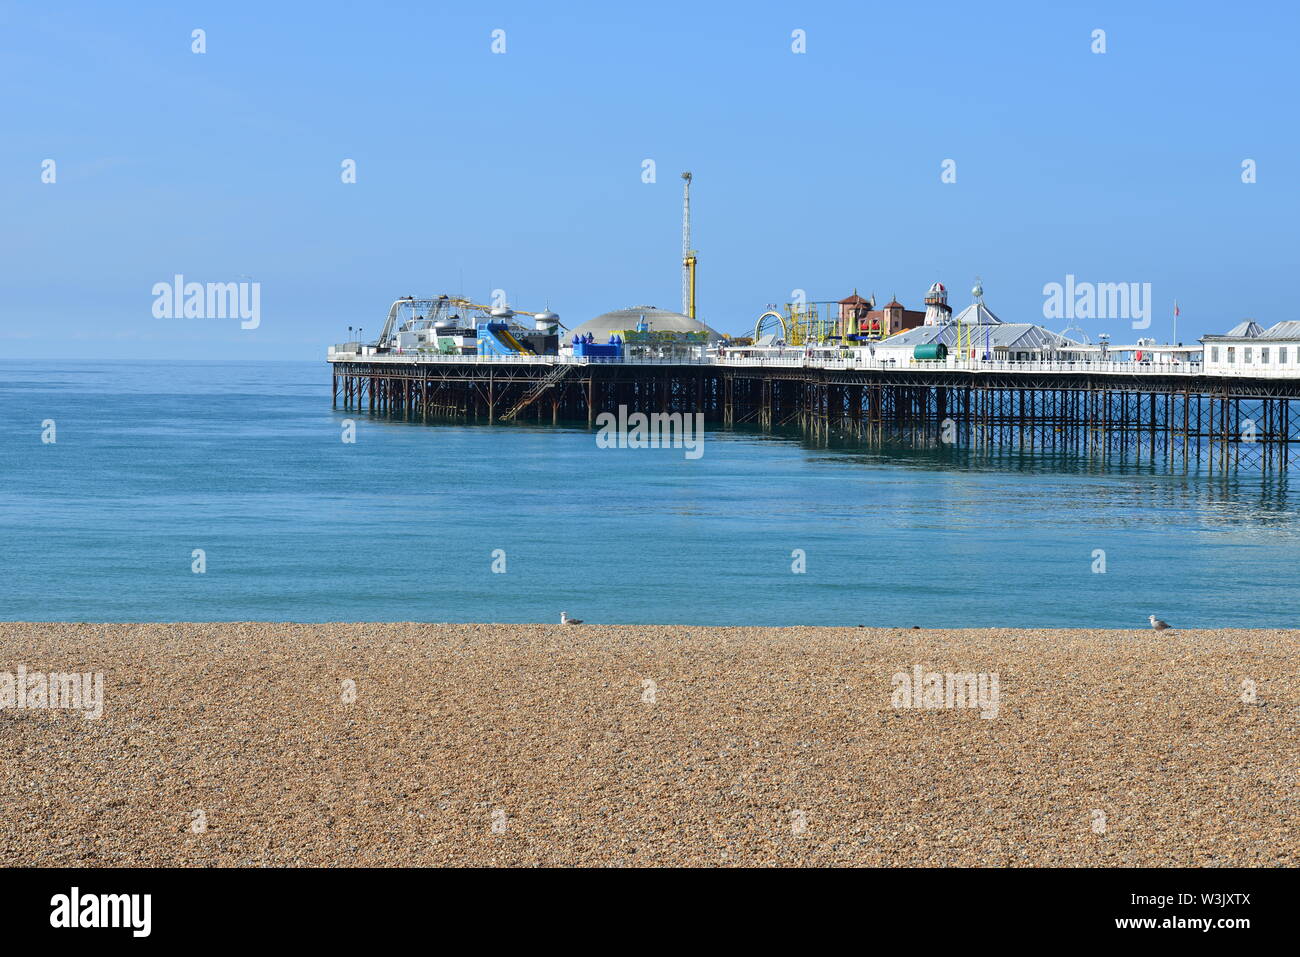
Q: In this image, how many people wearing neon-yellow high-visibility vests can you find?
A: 0